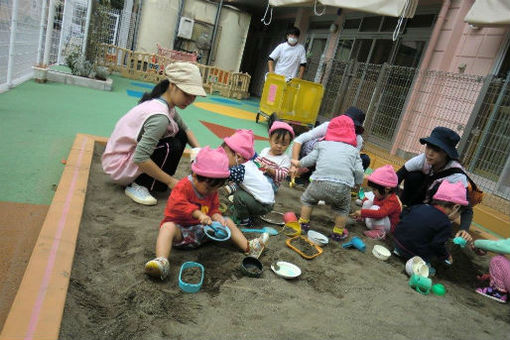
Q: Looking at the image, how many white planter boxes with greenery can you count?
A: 1